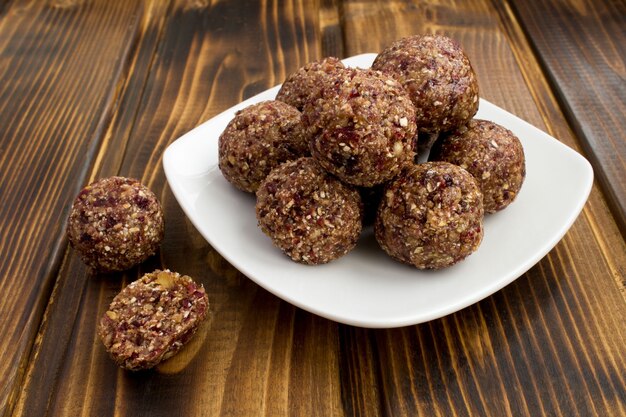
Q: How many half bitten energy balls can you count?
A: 1